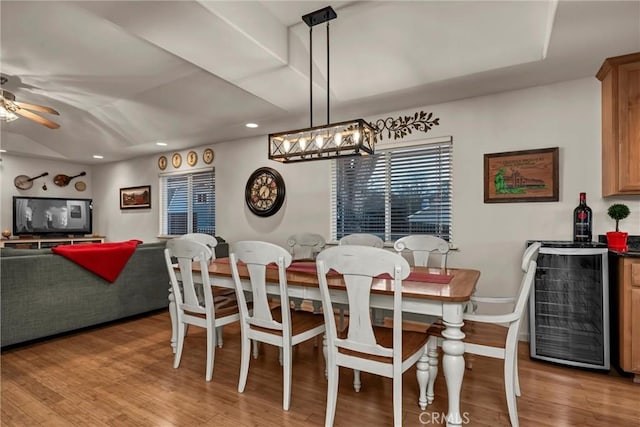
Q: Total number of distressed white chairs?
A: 8